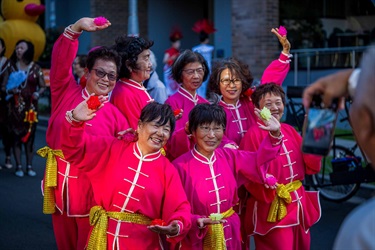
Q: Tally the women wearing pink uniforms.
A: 7